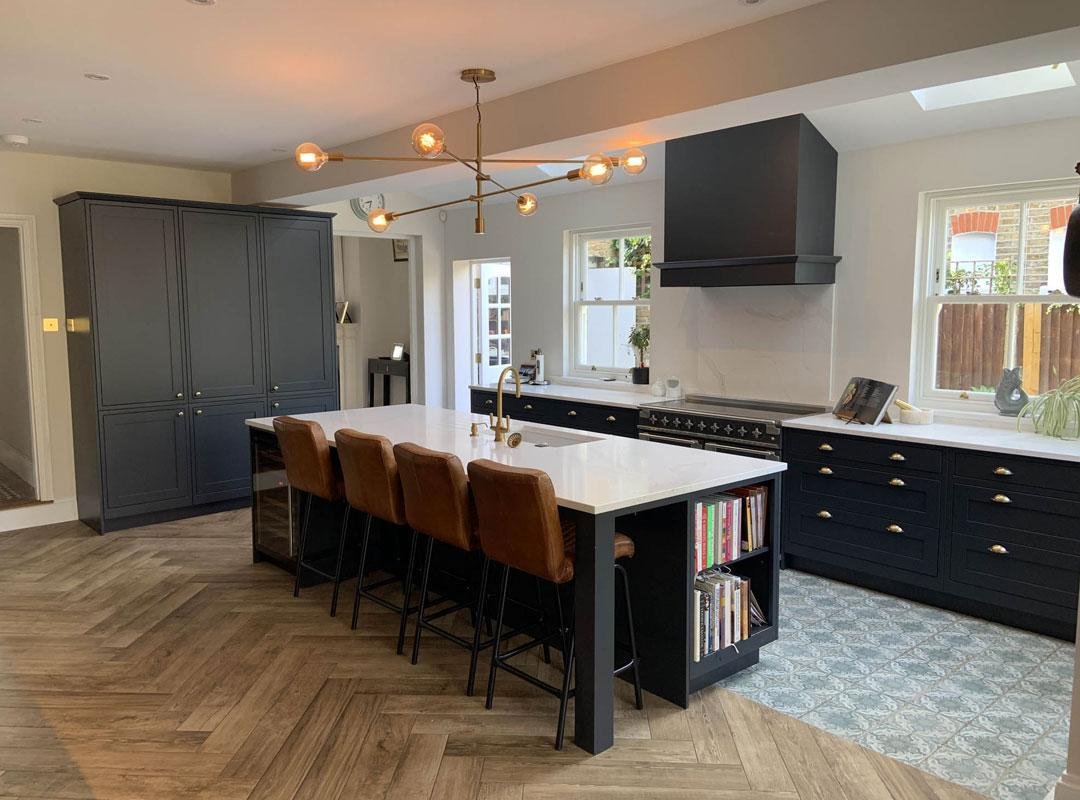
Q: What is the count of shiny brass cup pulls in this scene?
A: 13